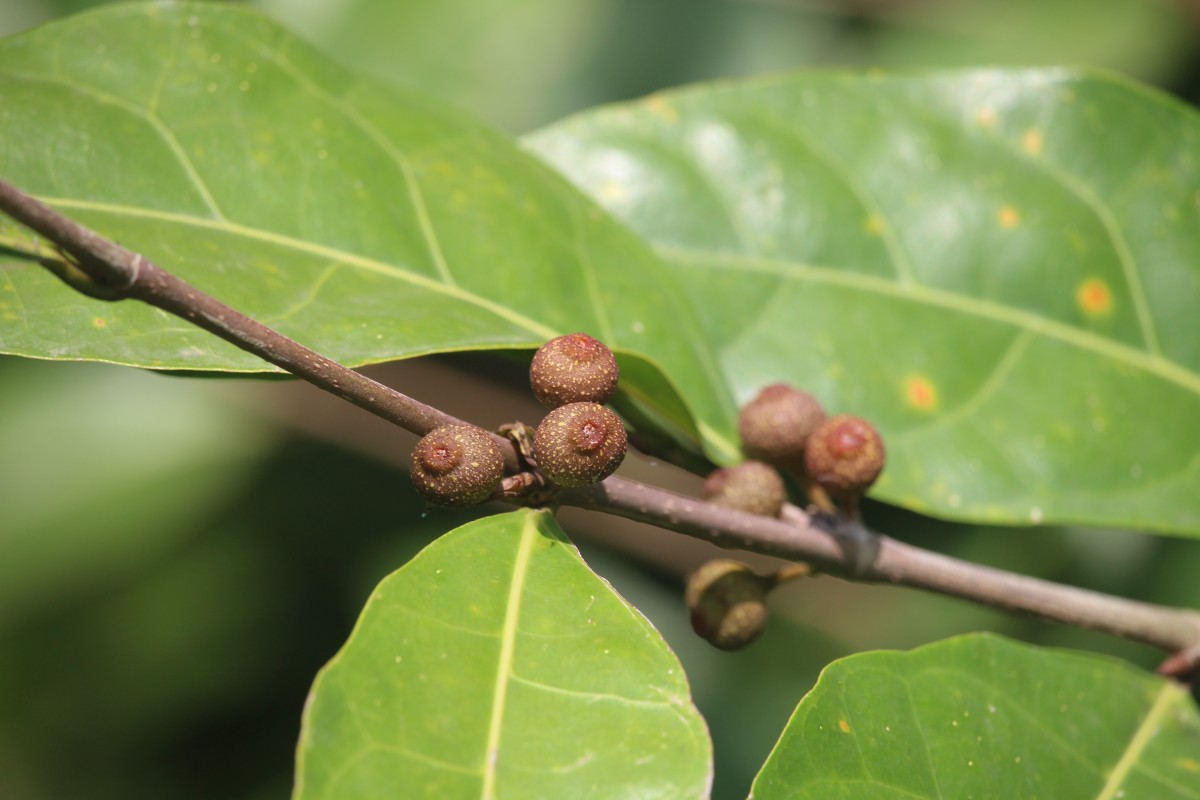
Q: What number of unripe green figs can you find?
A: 1